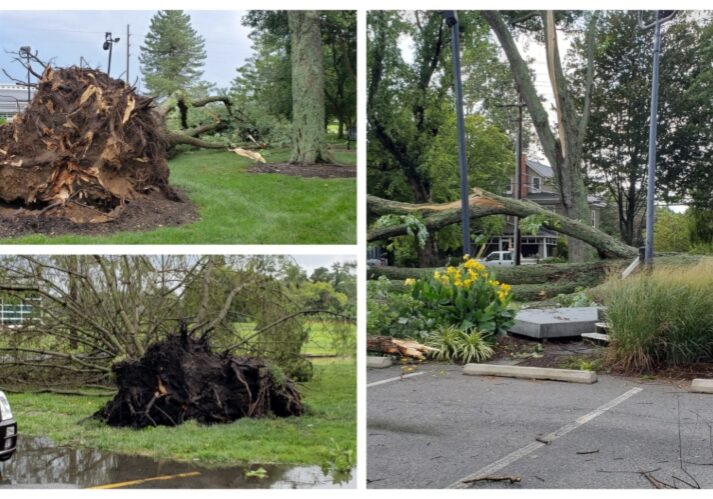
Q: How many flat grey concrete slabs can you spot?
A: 1